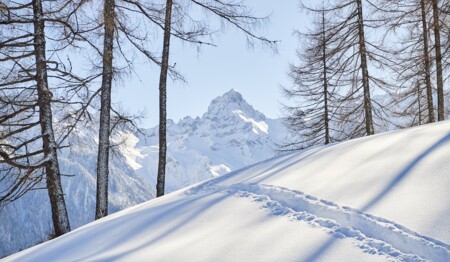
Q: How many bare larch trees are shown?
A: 7